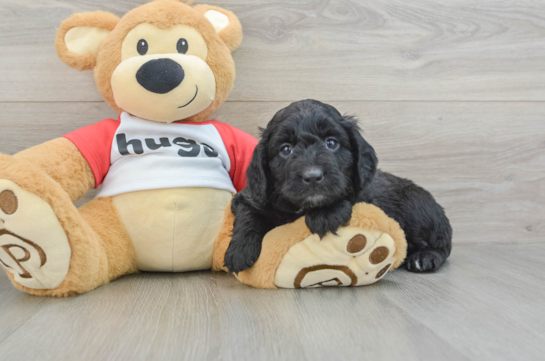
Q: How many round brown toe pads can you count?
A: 4